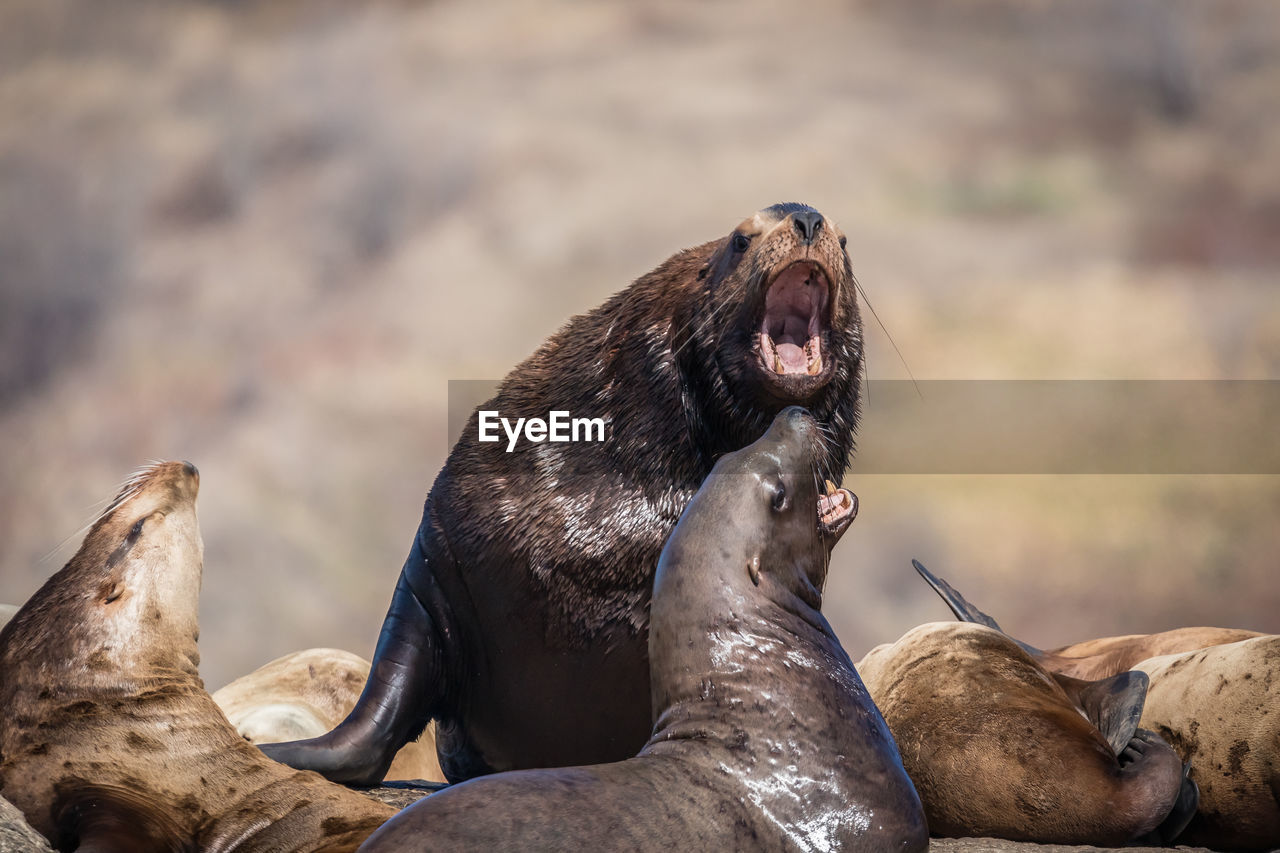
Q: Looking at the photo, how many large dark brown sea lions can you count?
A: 1